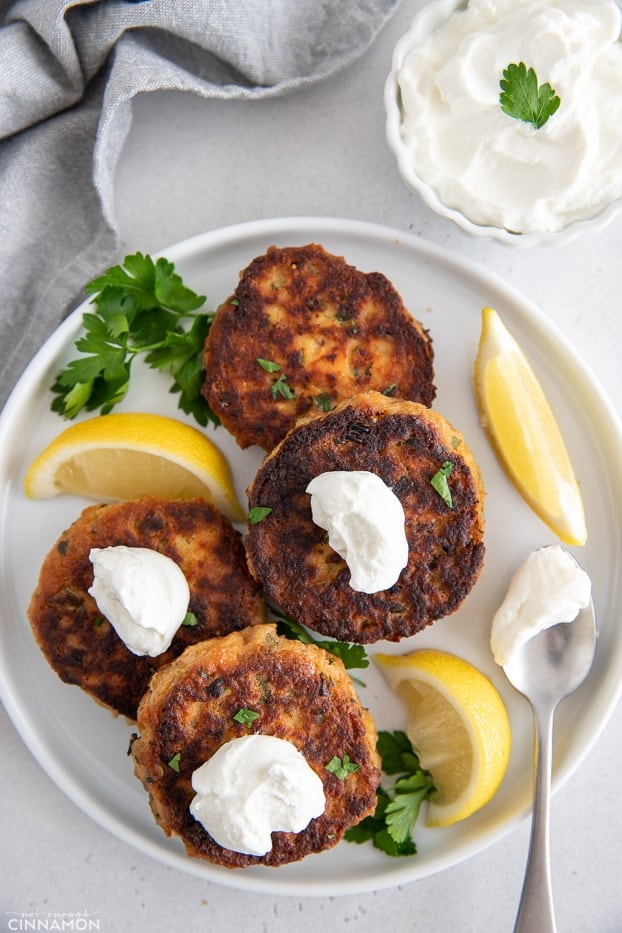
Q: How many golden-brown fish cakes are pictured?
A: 4